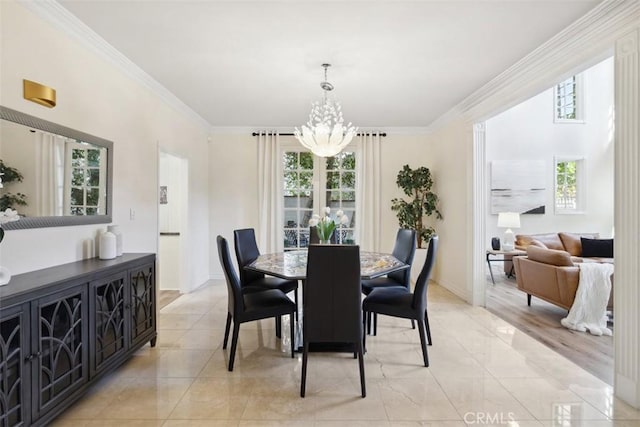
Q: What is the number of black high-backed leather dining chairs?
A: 6